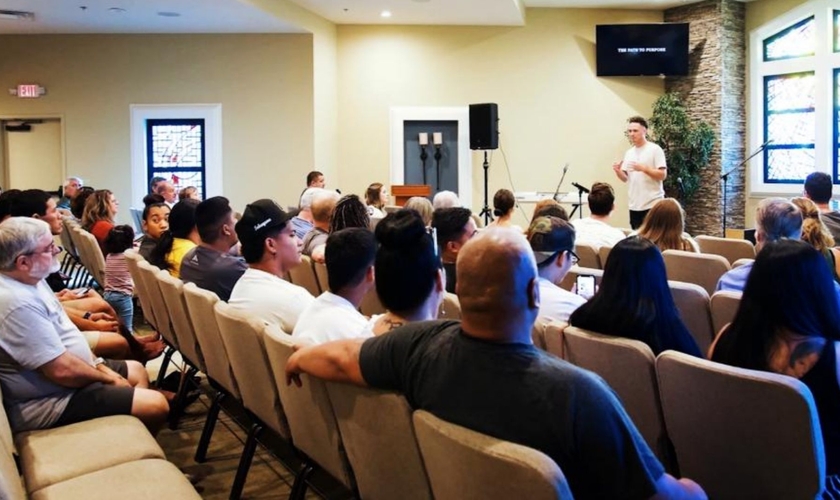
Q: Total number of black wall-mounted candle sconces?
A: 2